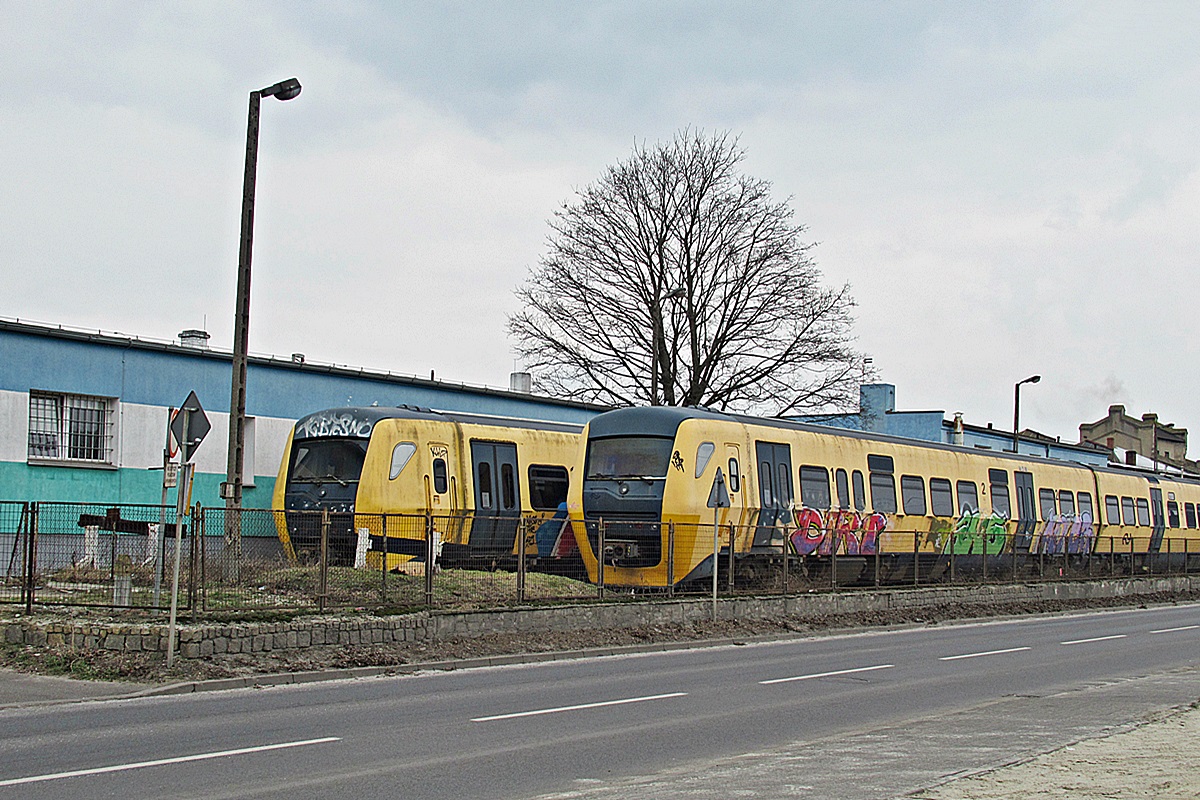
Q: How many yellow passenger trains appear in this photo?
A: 2